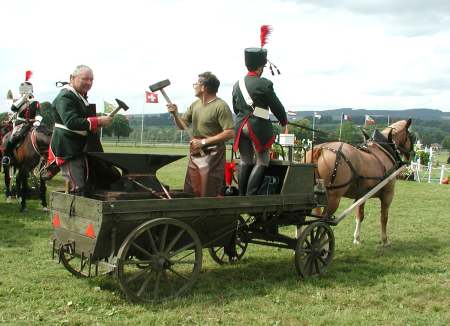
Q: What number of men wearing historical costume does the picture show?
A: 3